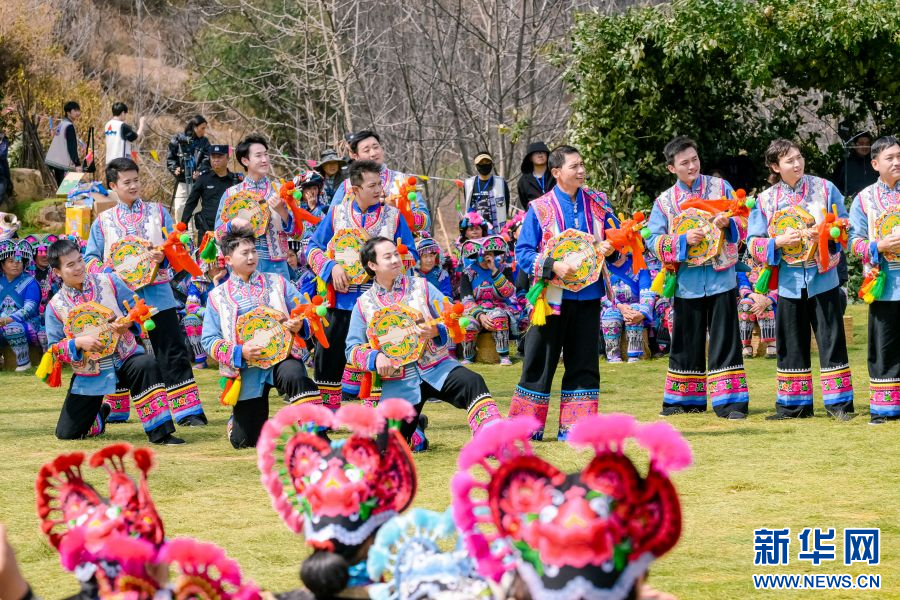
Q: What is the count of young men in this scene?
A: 11